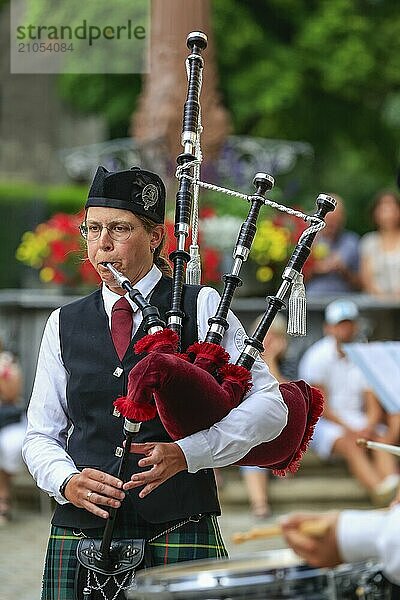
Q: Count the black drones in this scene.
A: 3